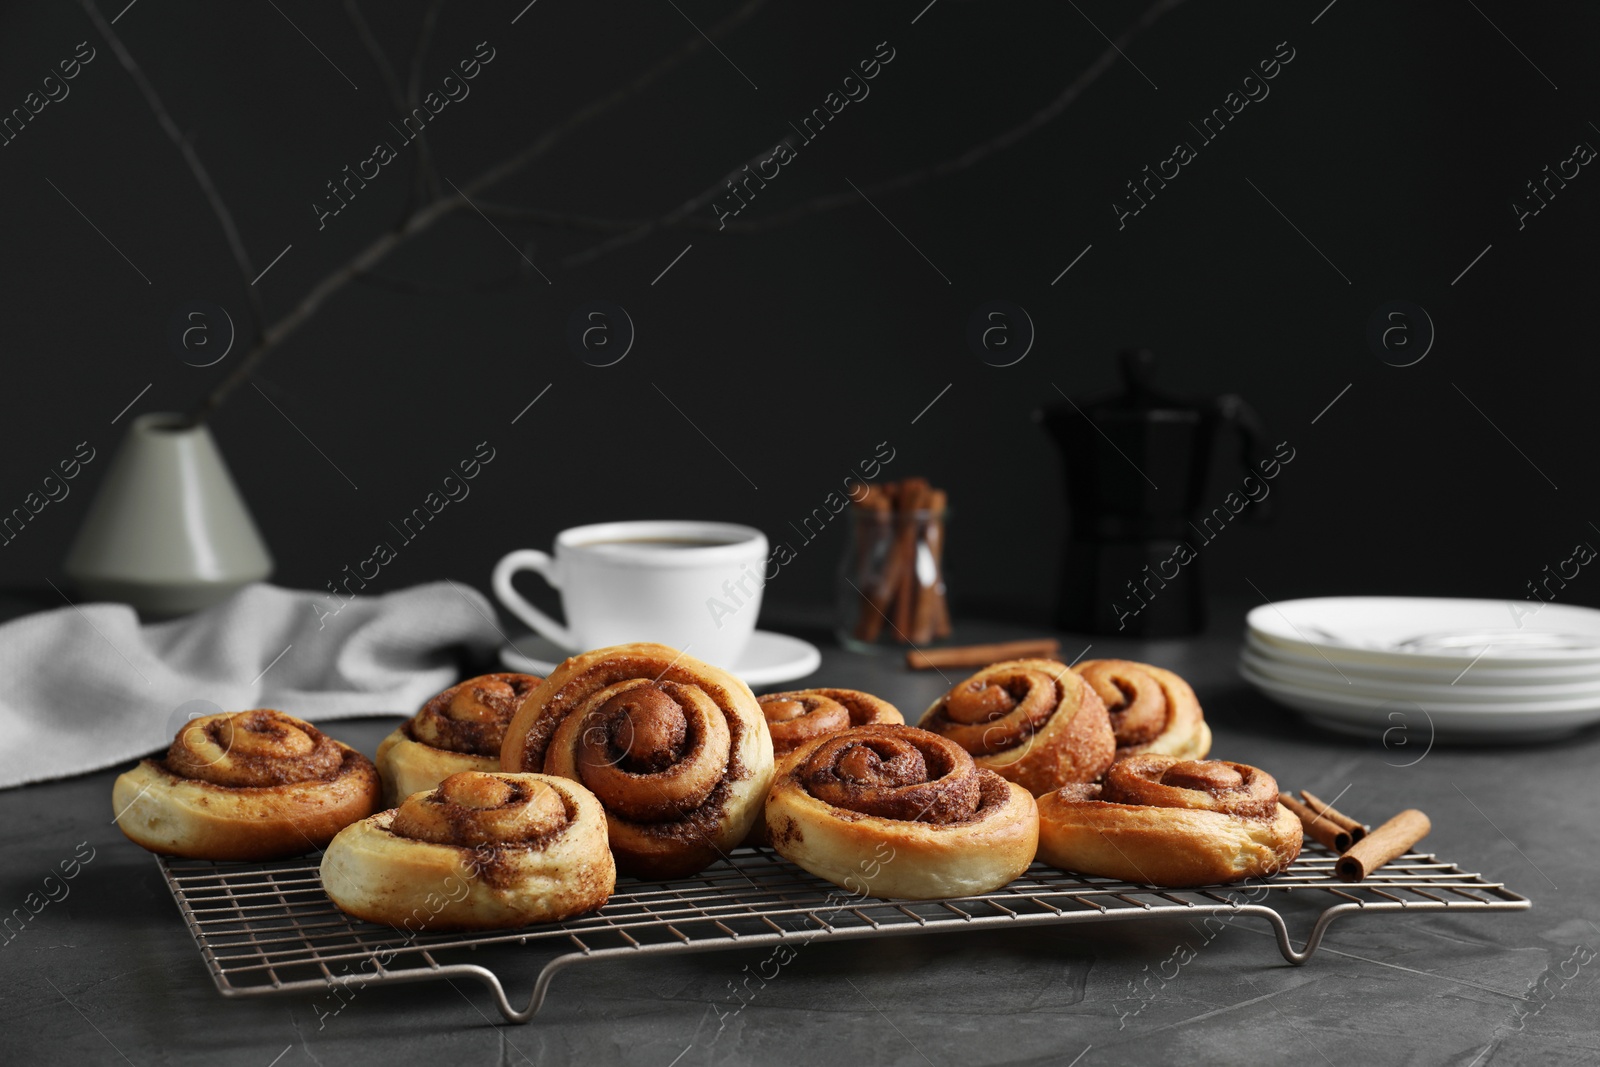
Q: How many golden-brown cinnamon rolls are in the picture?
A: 9